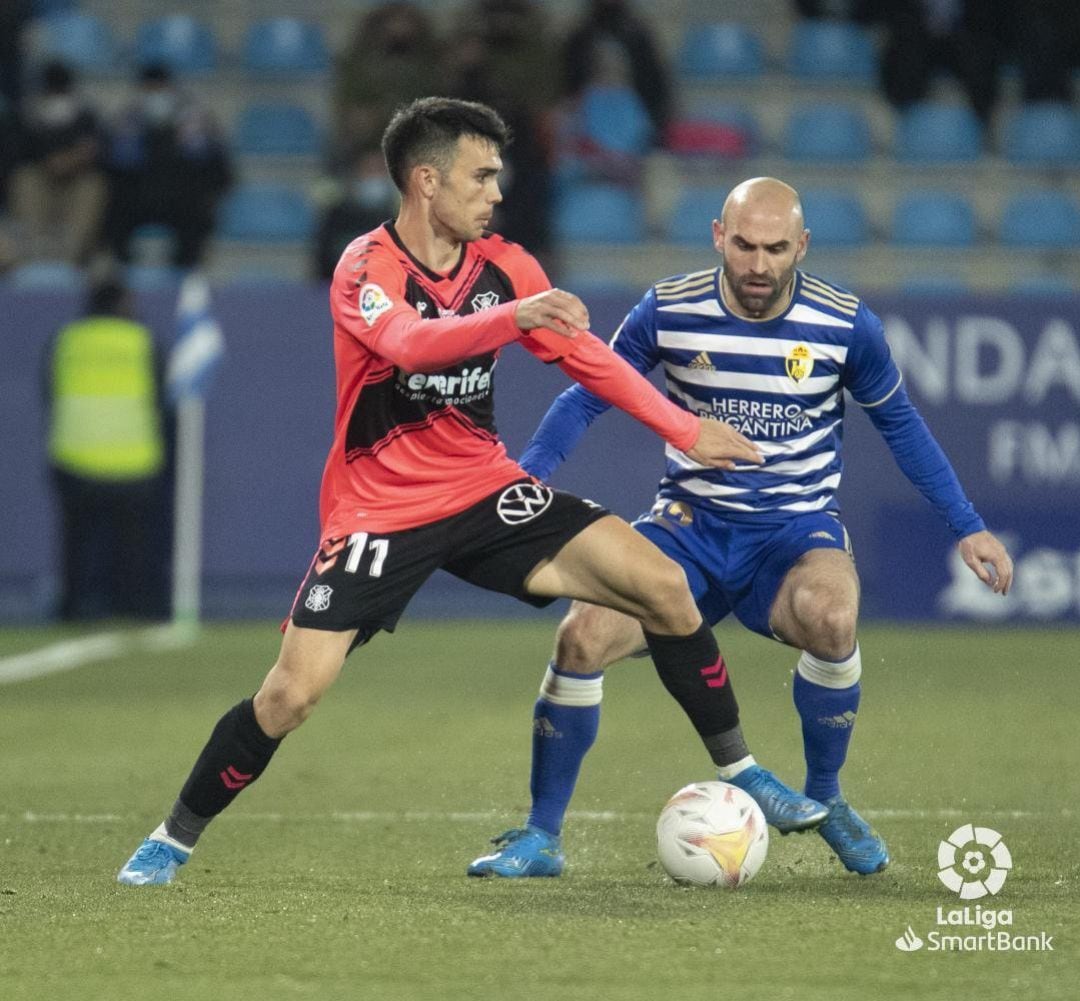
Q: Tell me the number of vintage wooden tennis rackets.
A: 0